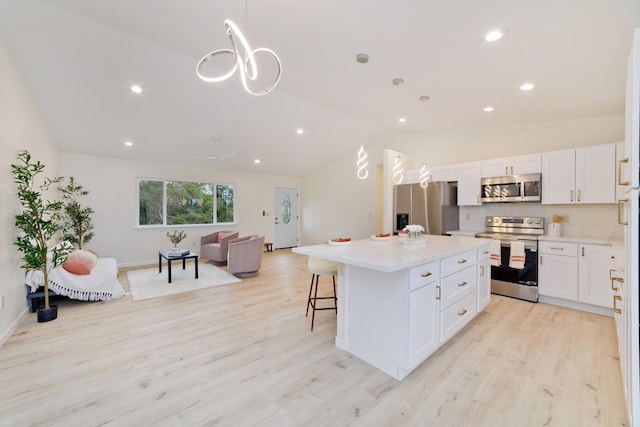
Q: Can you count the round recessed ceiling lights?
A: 8